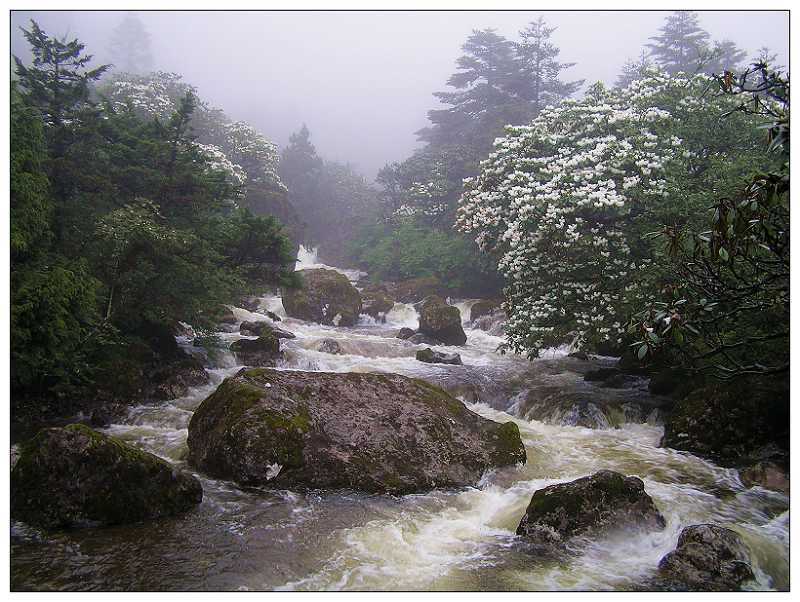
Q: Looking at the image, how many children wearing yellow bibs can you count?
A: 0